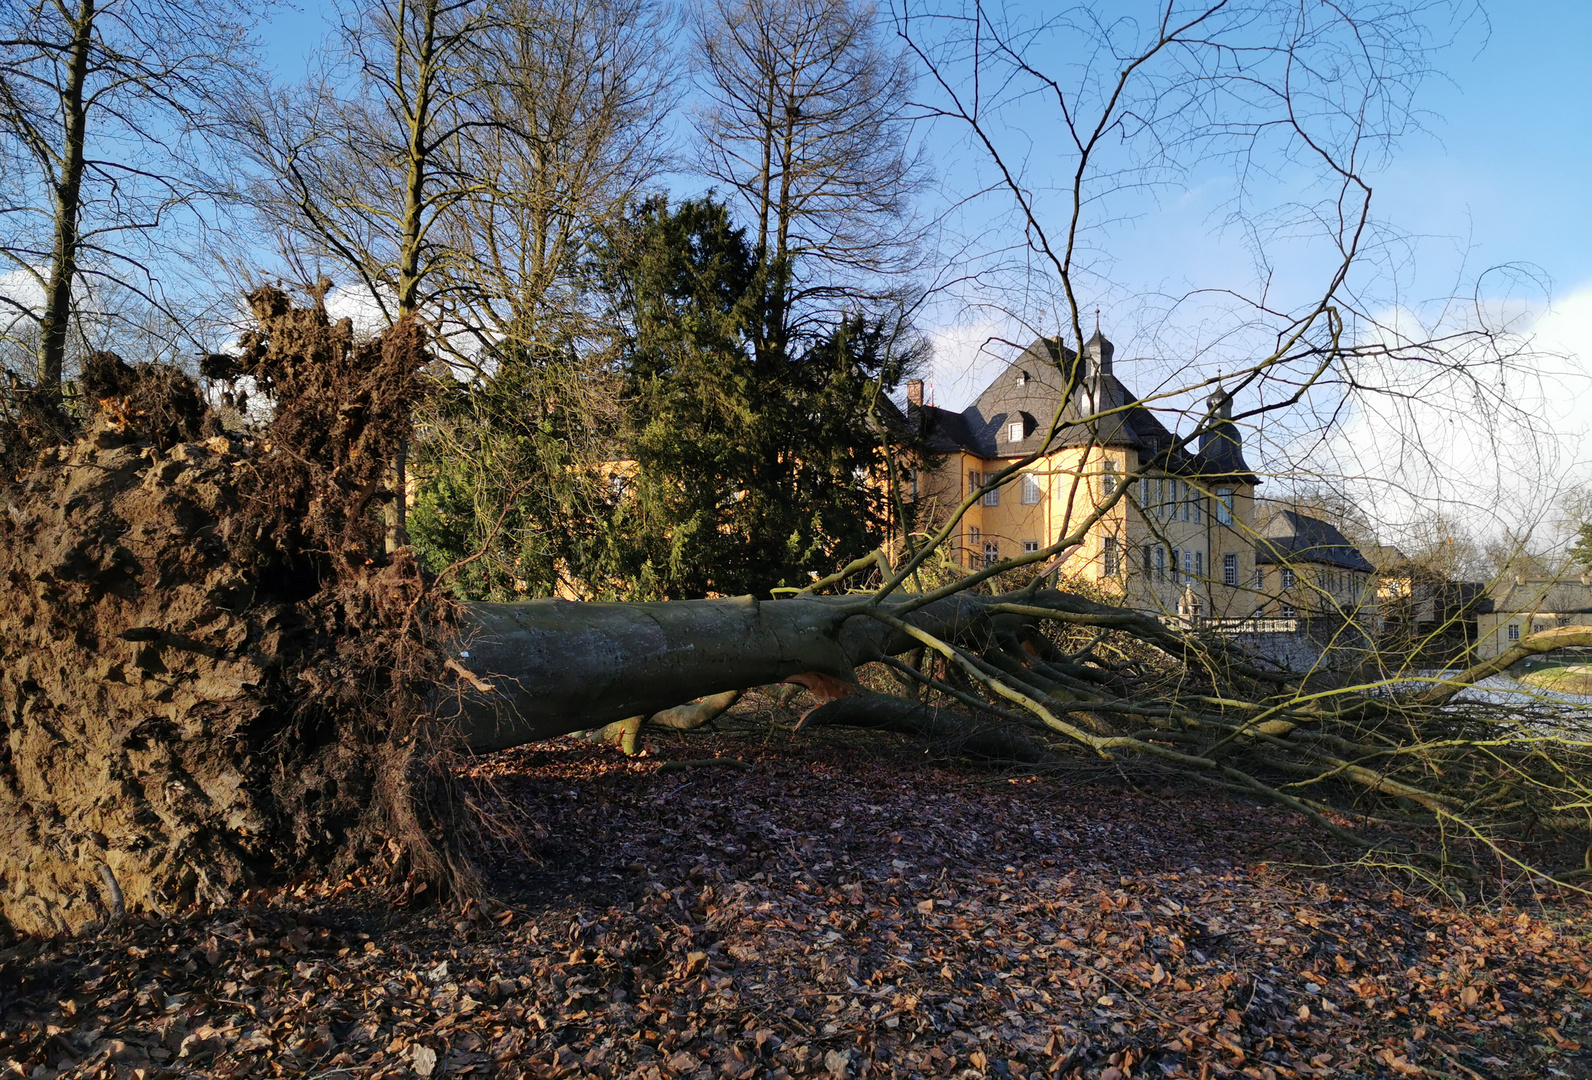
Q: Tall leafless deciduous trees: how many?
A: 4